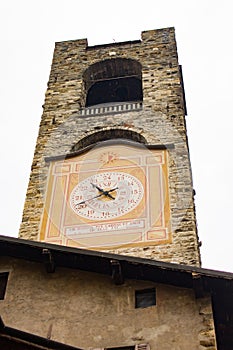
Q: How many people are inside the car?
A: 0